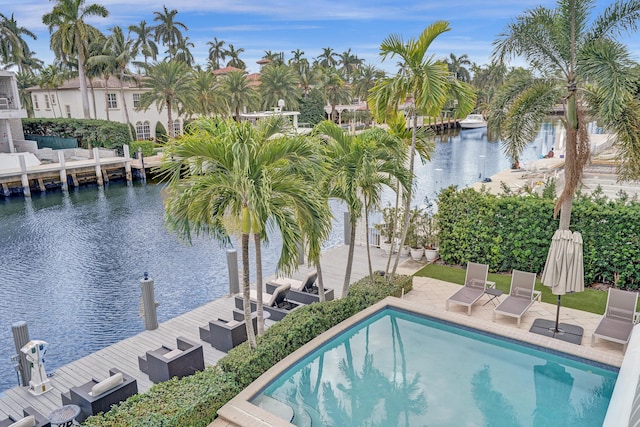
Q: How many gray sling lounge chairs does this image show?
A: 3